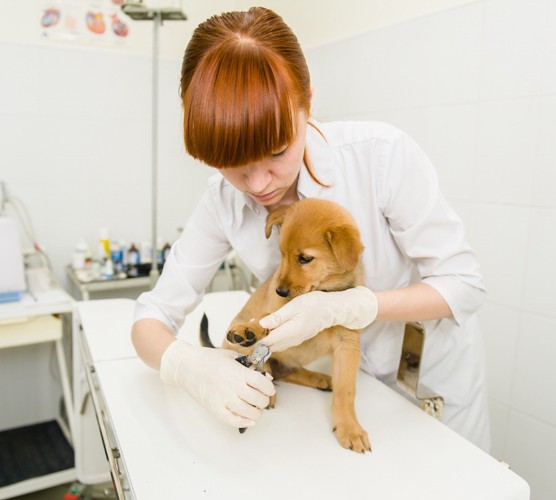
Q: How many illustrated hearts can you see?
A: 3